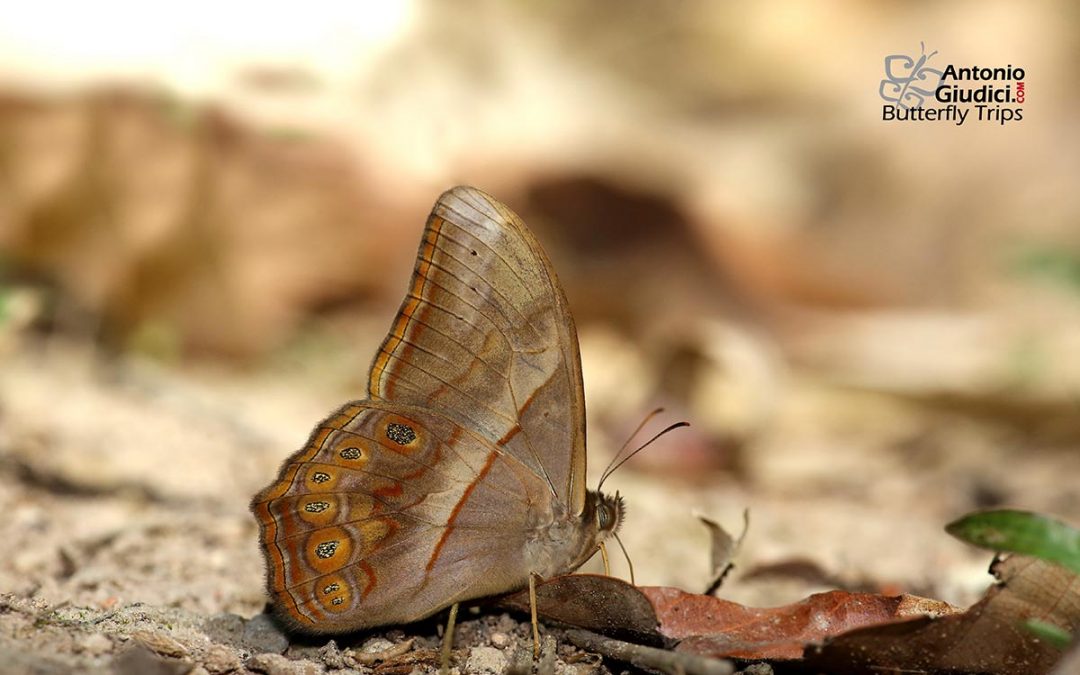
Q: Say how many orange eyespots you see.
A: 6